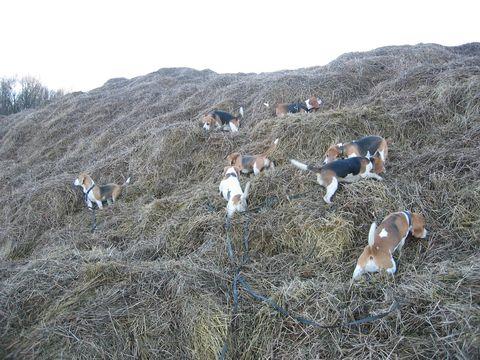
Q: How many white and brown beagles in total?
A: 2